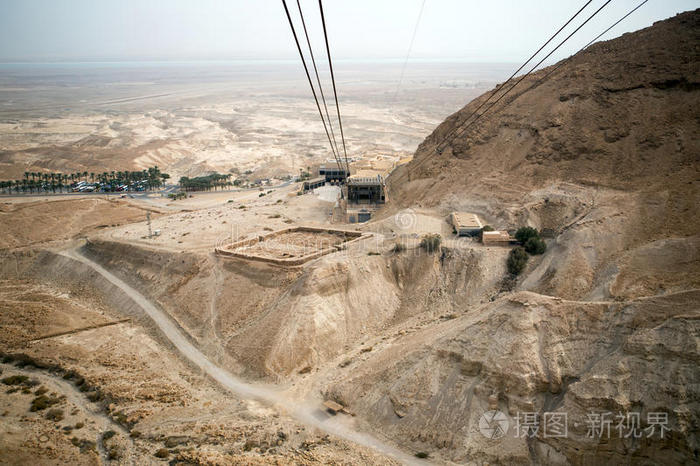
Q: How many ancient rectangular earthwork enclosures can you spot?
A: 1